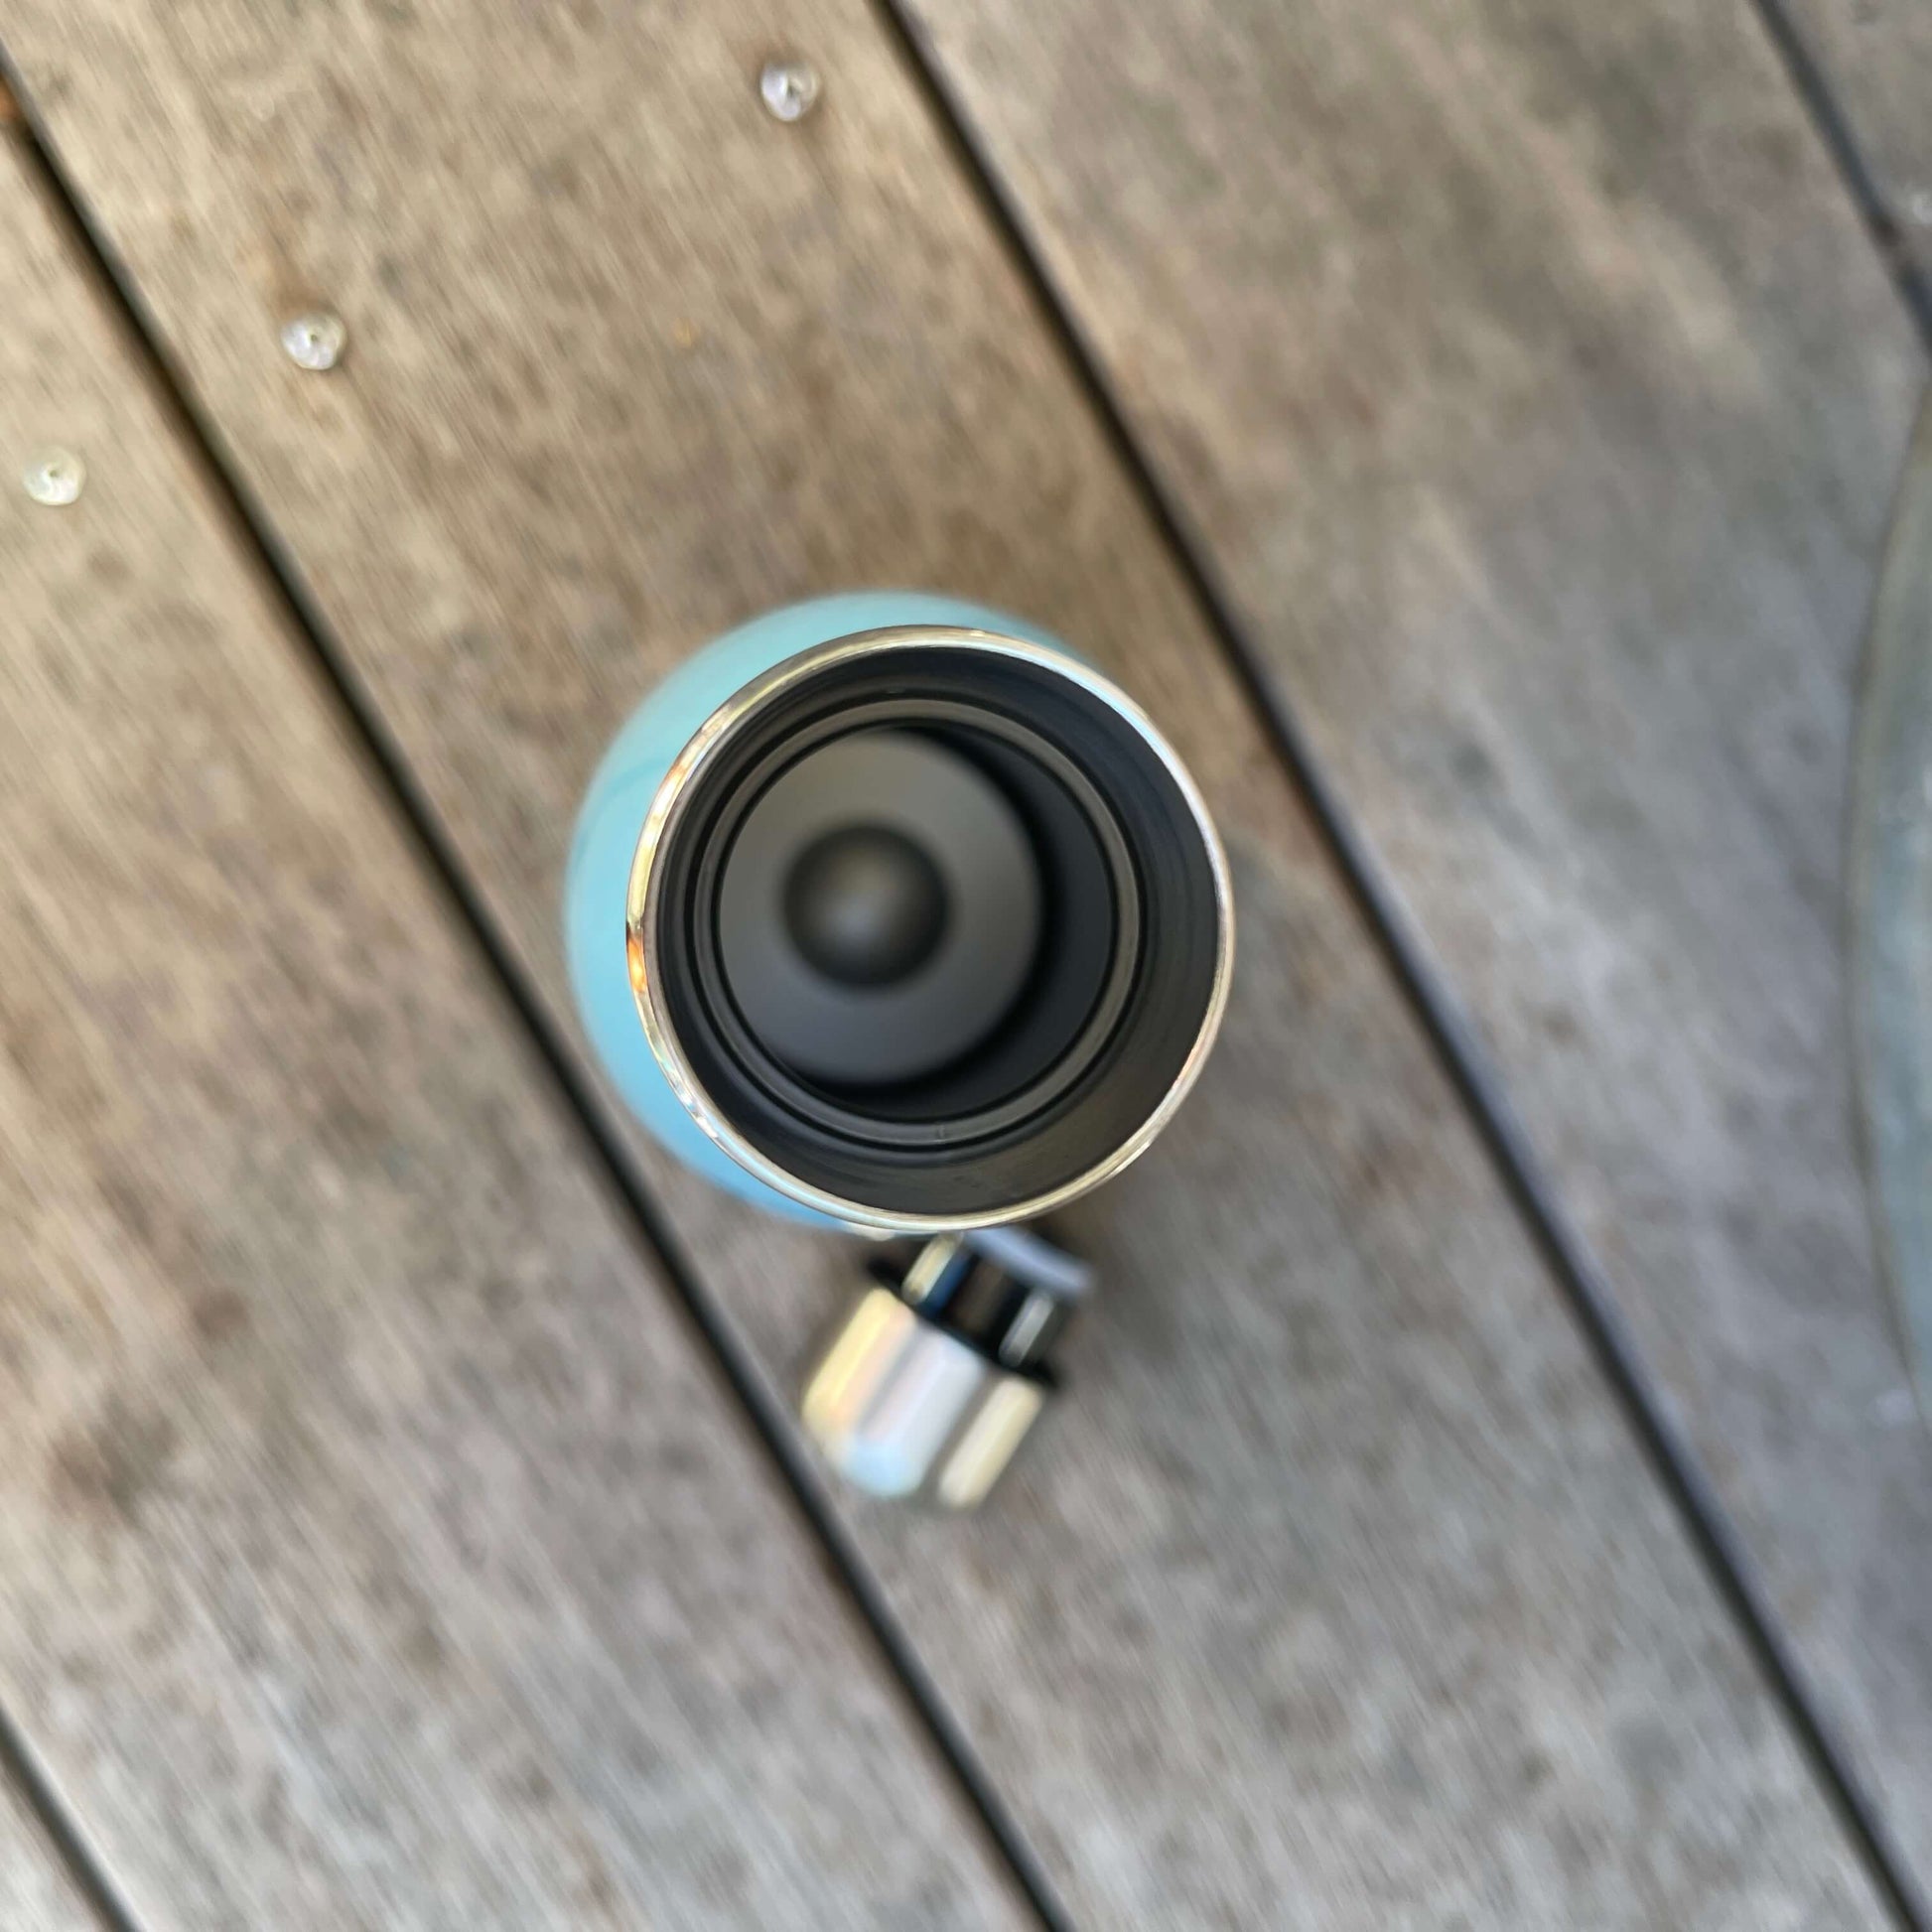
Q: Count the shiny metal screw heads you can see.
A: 3